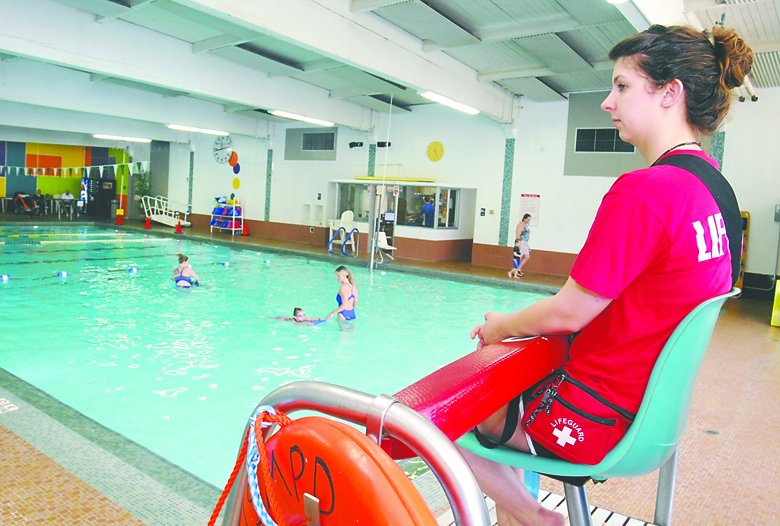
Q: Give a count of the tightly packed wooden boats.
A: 0